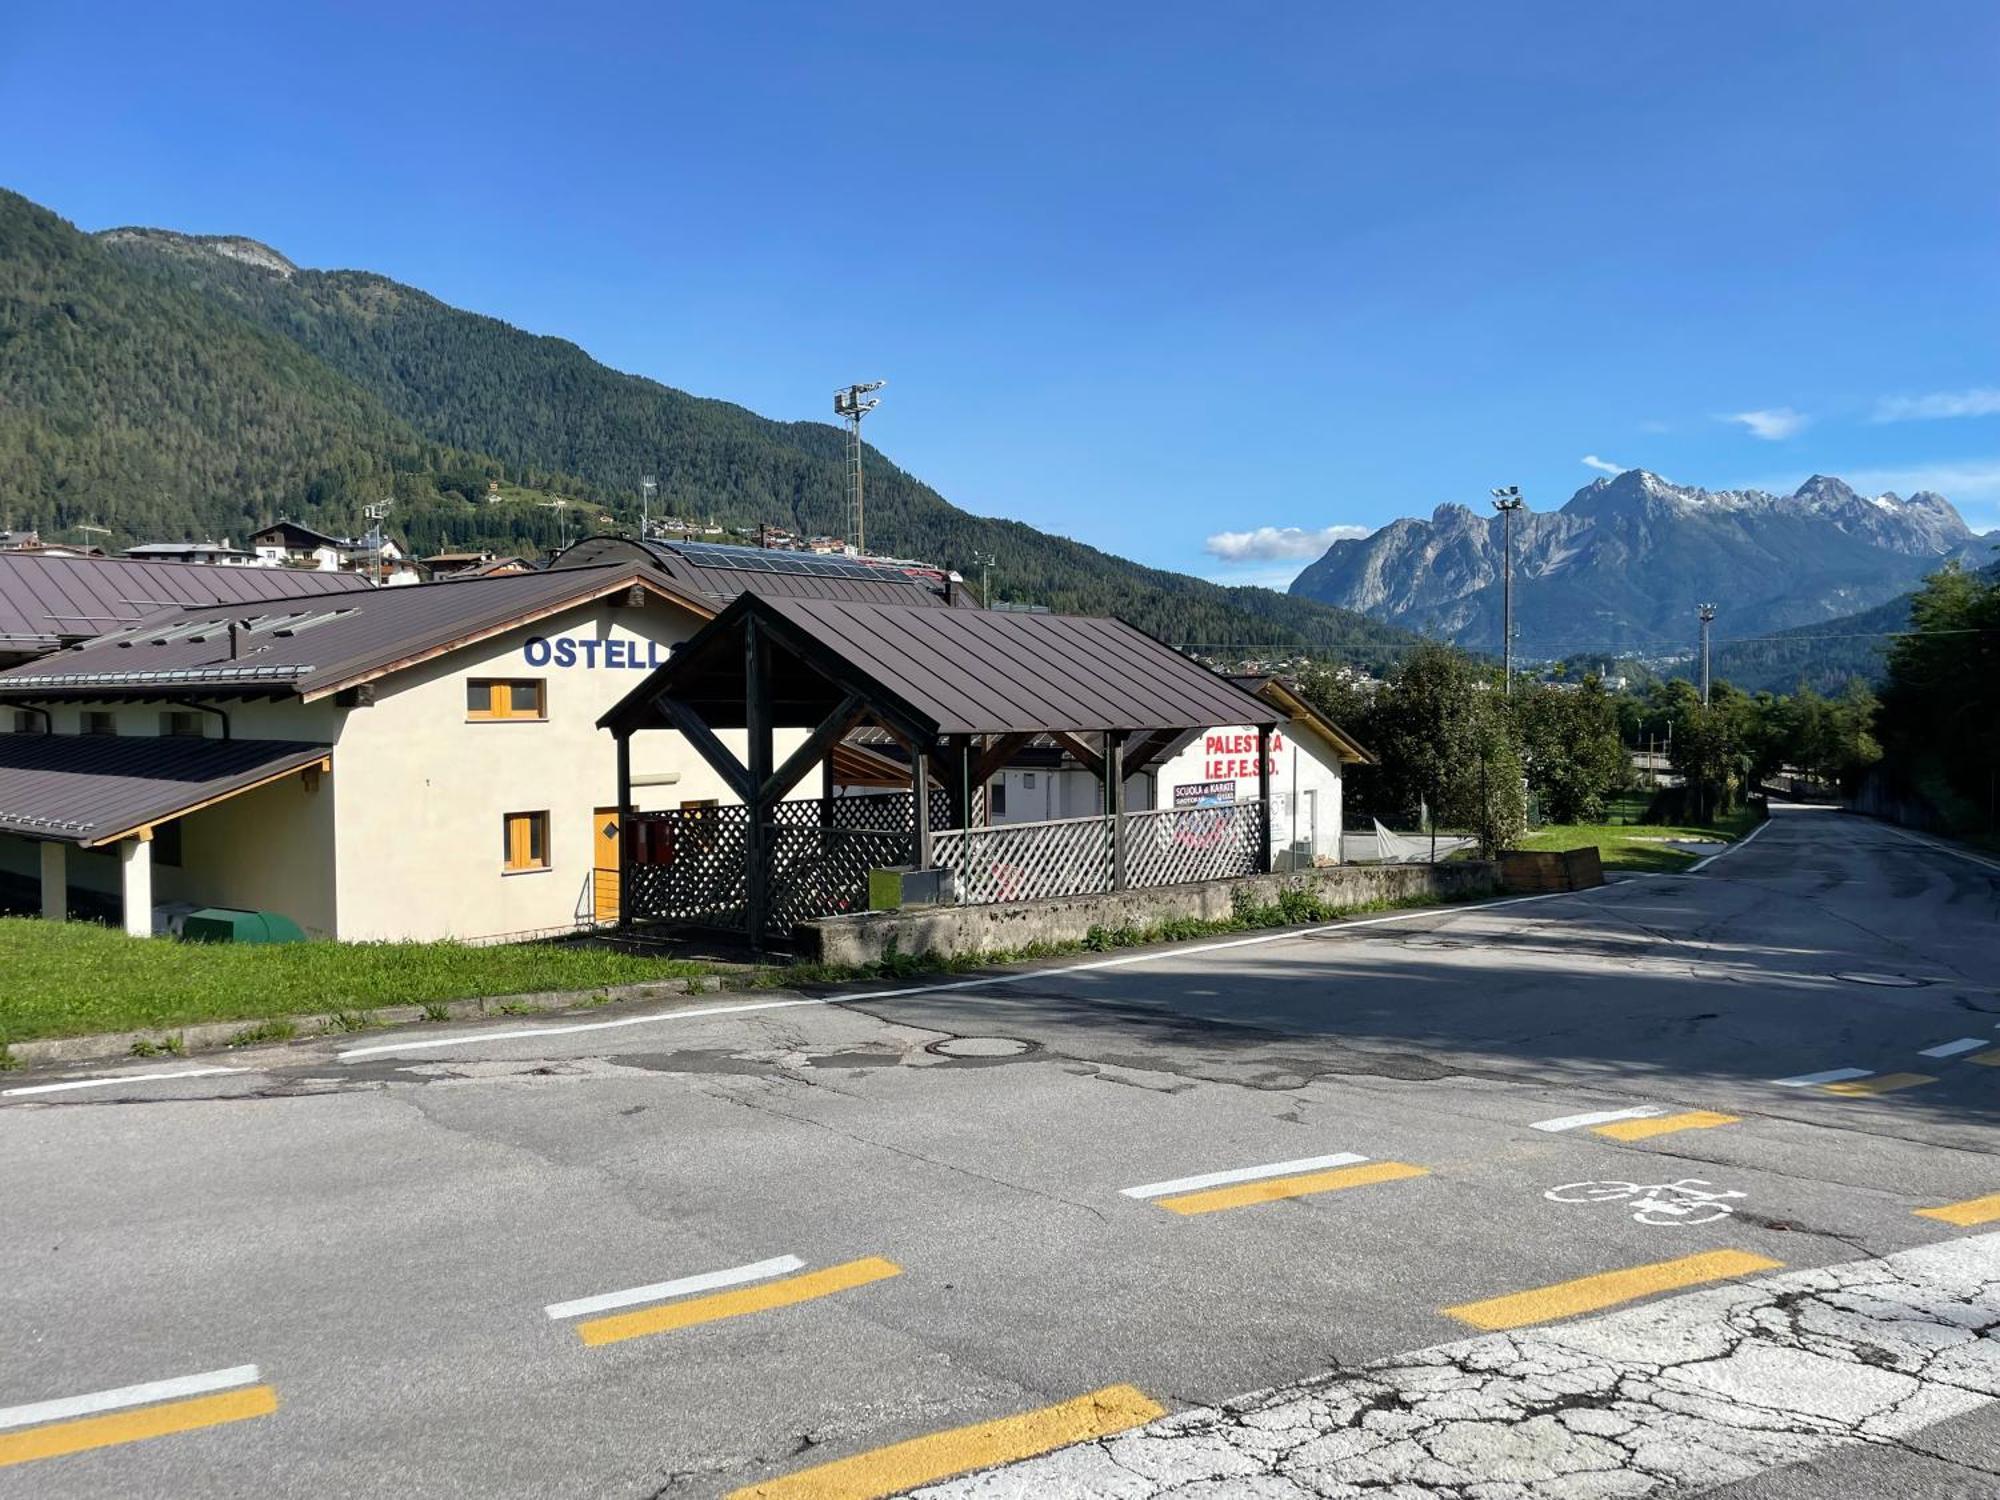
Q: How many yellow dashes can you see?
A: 9